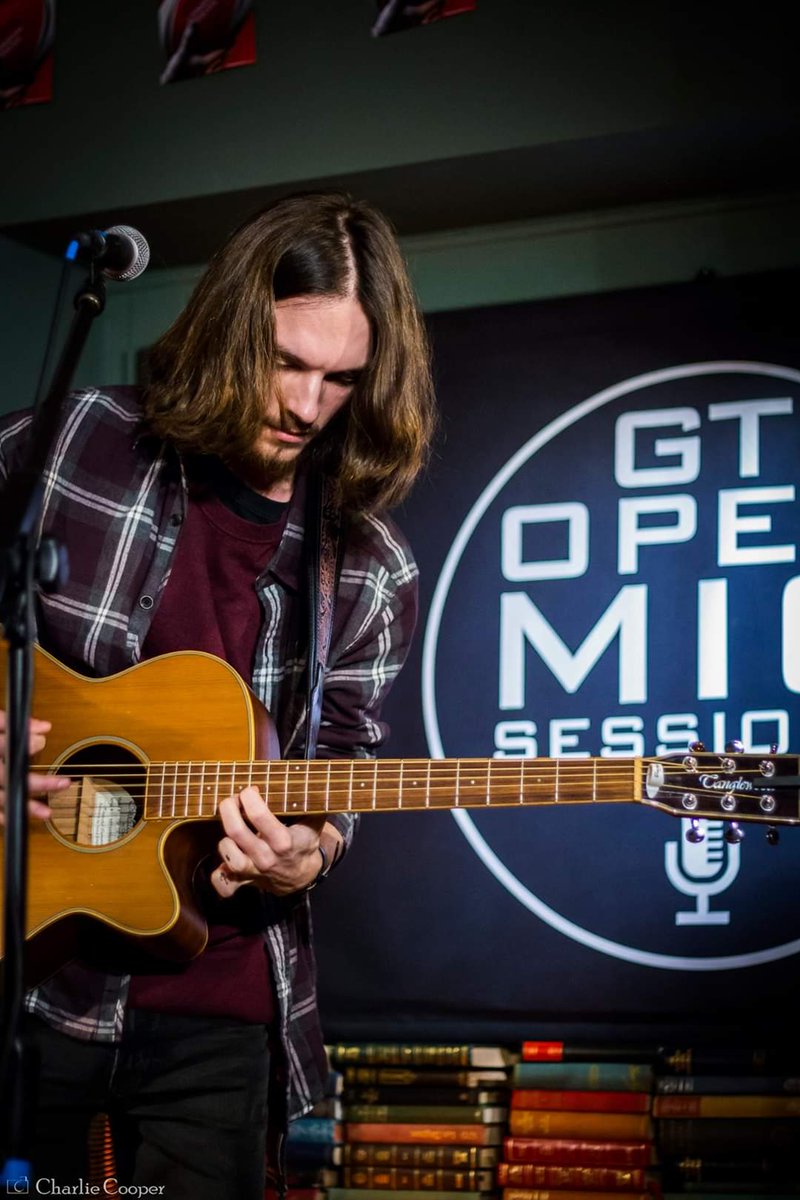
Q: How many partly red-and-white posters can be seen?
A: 3